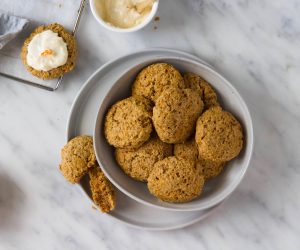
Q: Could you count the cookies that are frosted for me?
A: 1